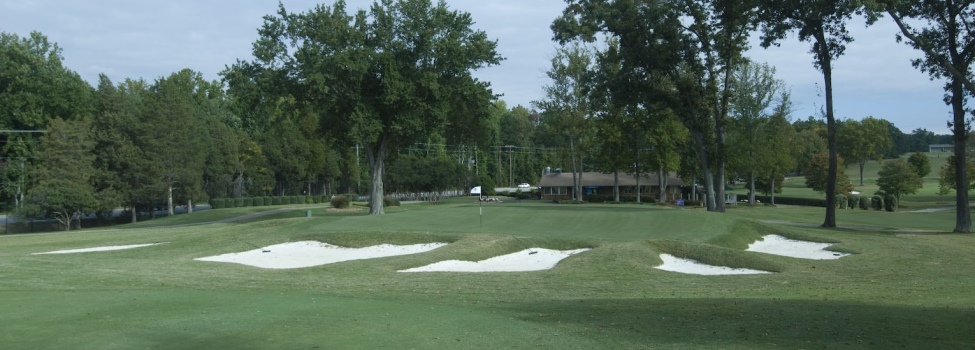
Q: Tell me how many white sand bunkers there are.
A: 5